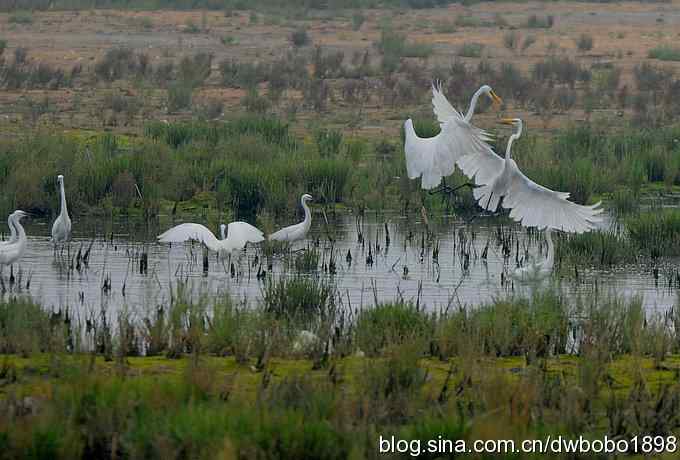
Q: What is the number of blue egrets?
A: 0